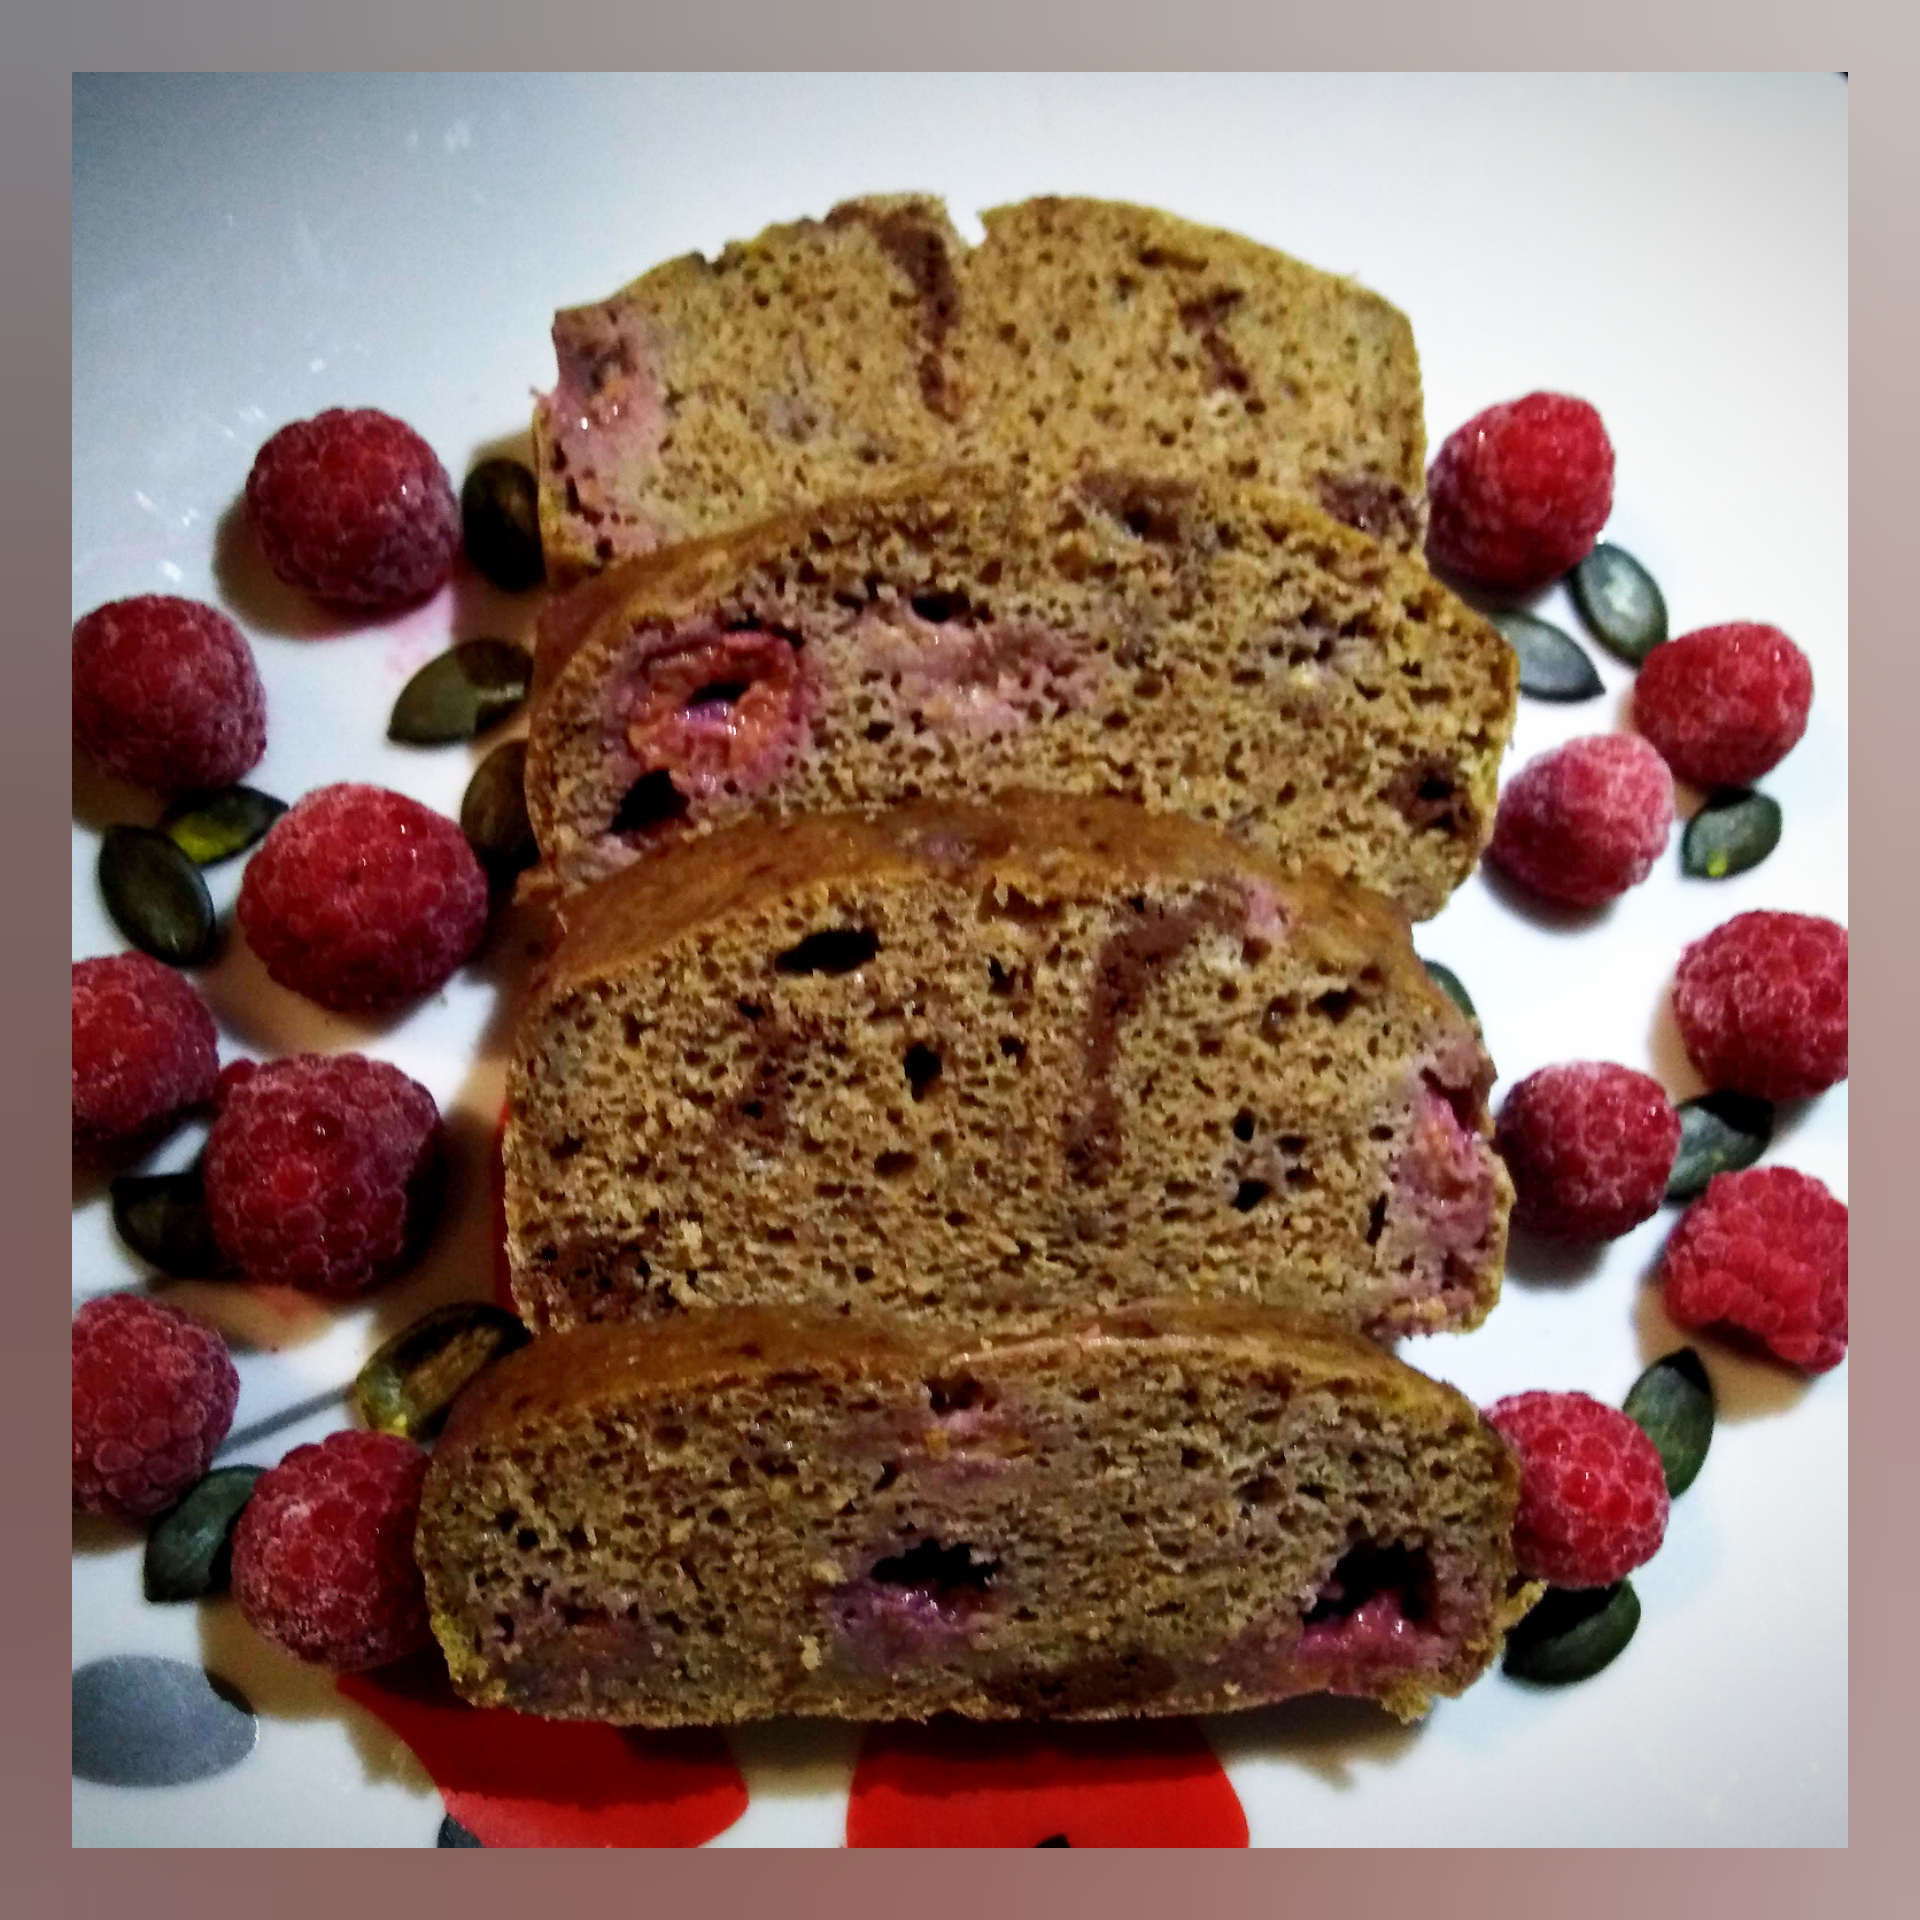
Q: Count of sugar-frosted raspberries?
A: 14